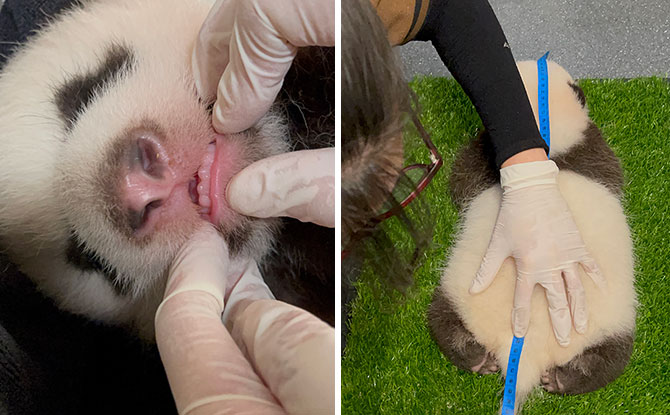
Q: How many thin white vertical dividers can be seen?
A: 1